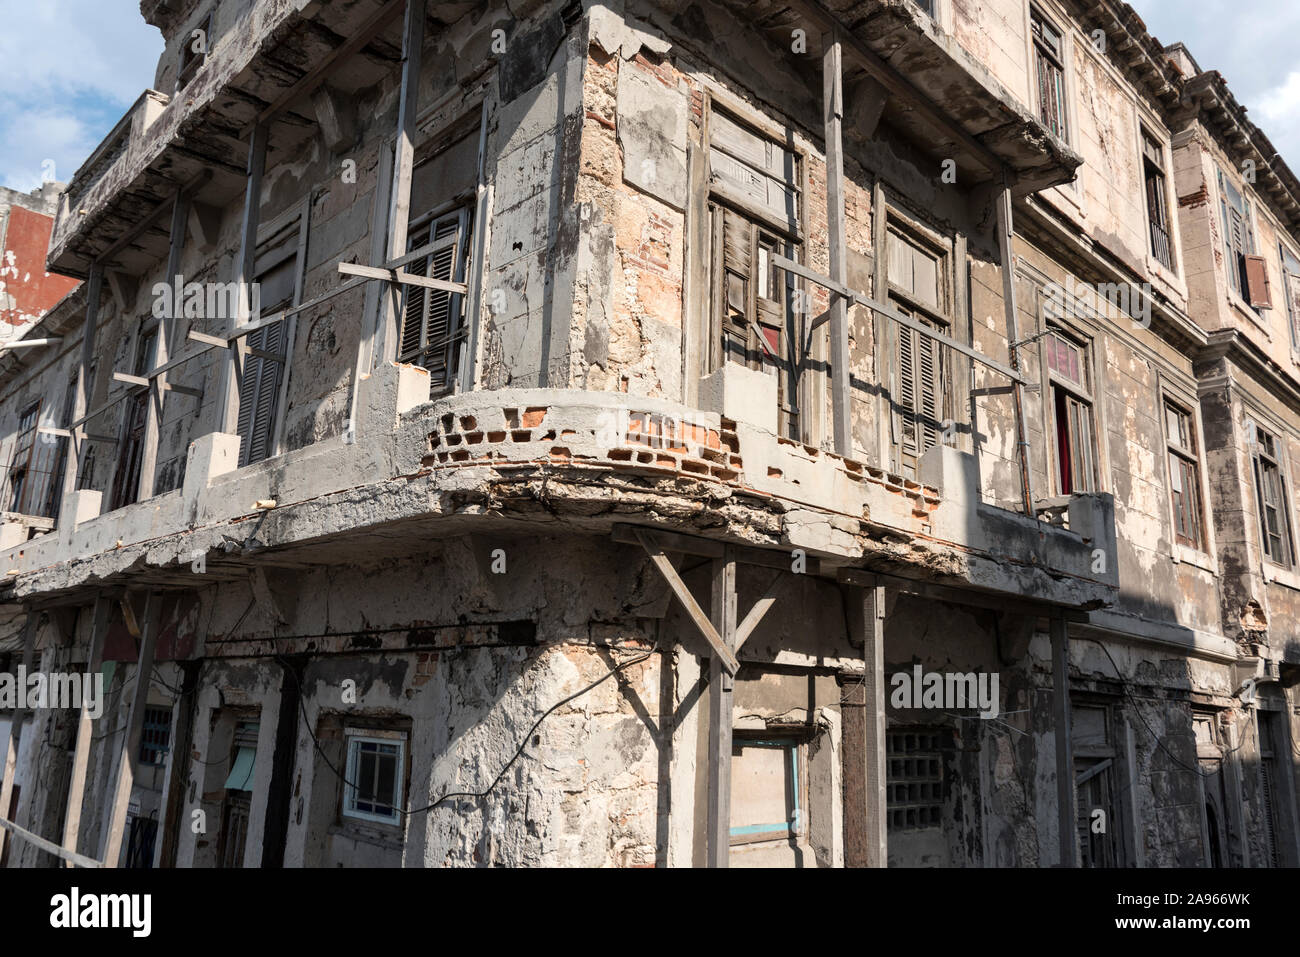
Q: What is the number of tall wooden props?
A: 12